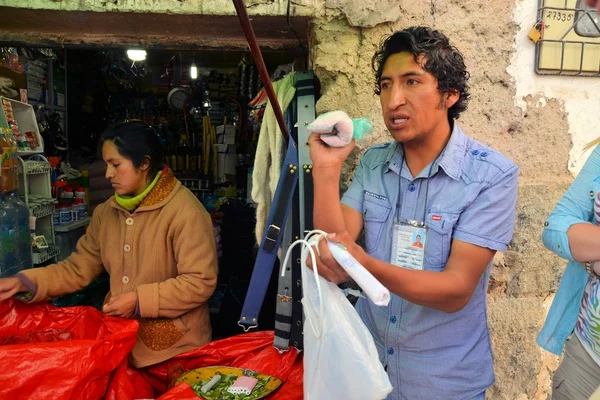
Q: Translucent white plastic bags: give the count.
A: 1